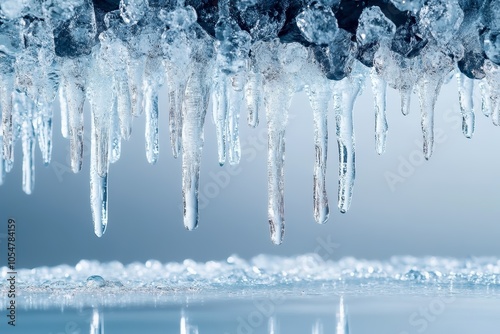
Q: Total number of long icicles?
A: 5